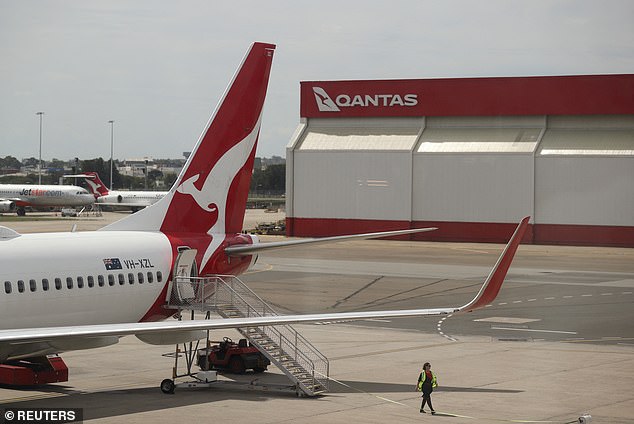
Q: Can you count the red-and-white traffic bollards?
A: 0